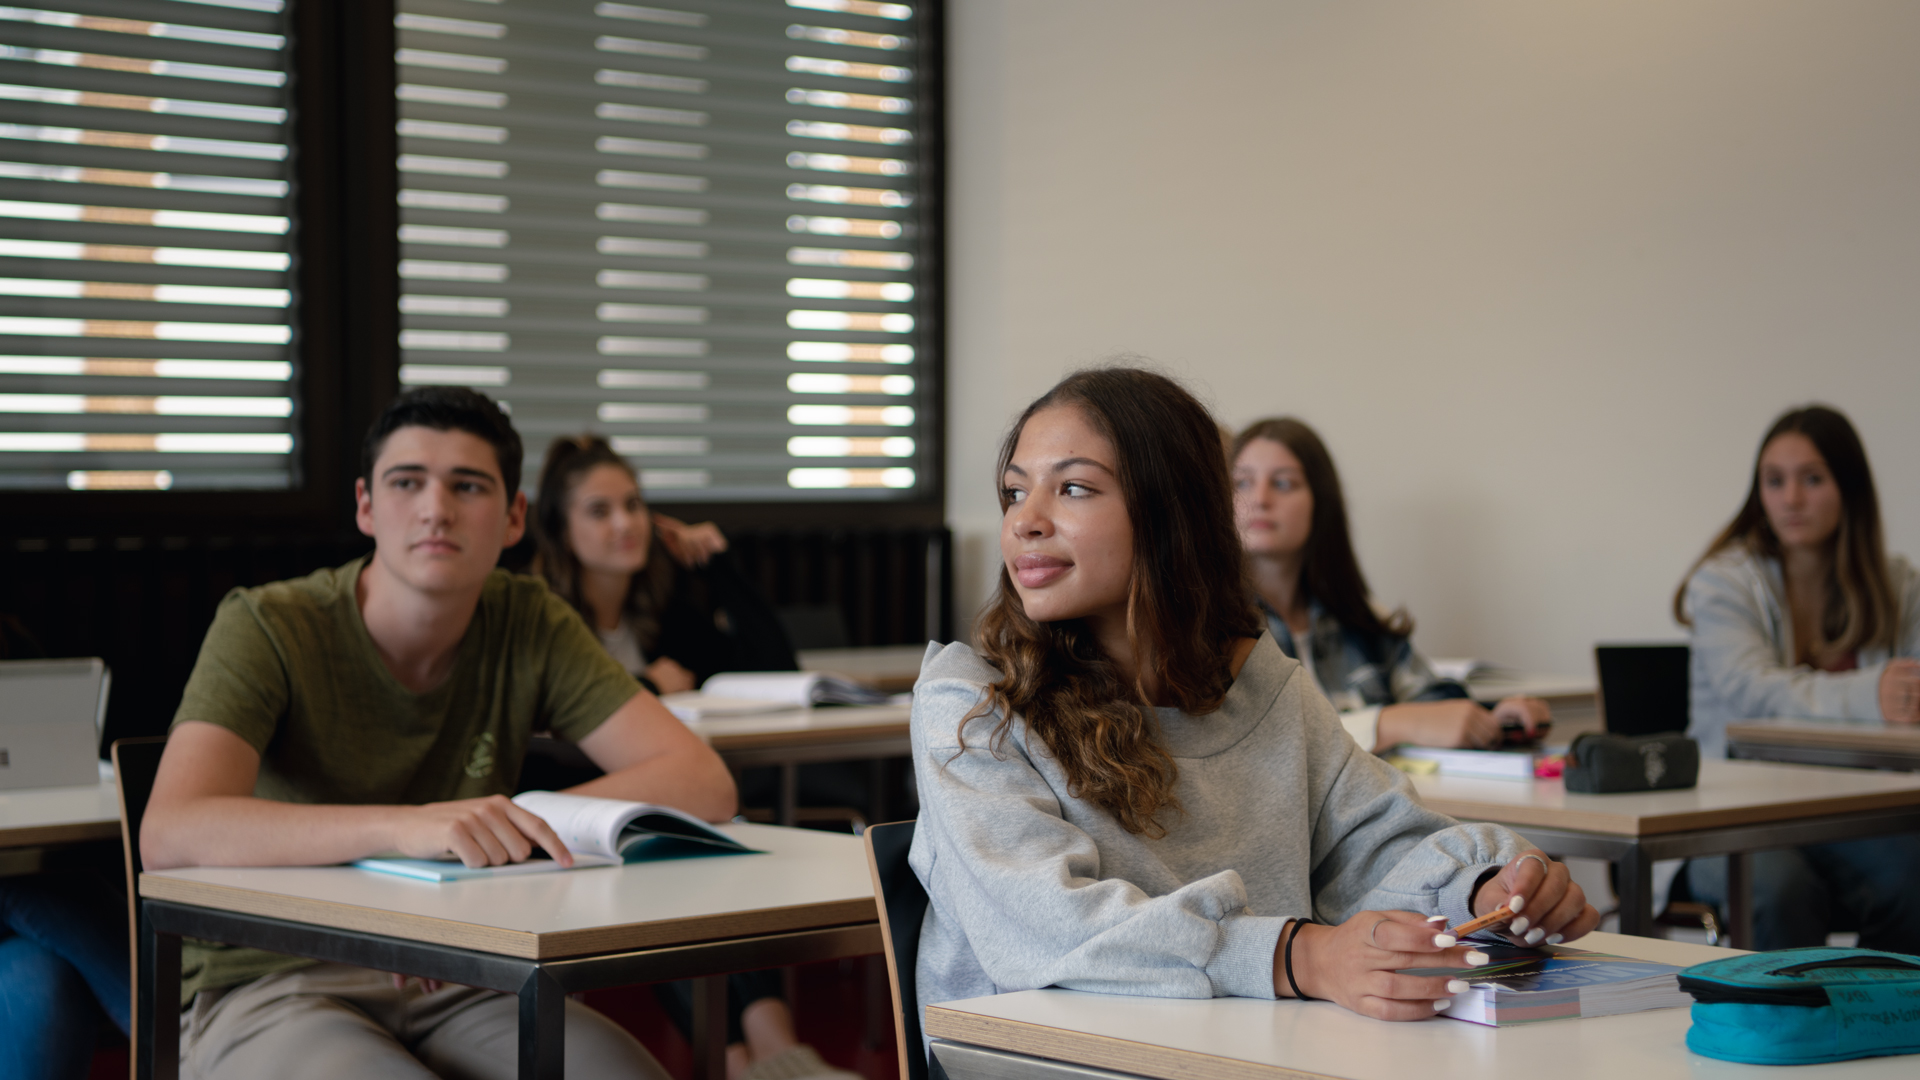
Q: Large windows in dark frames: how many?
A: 2